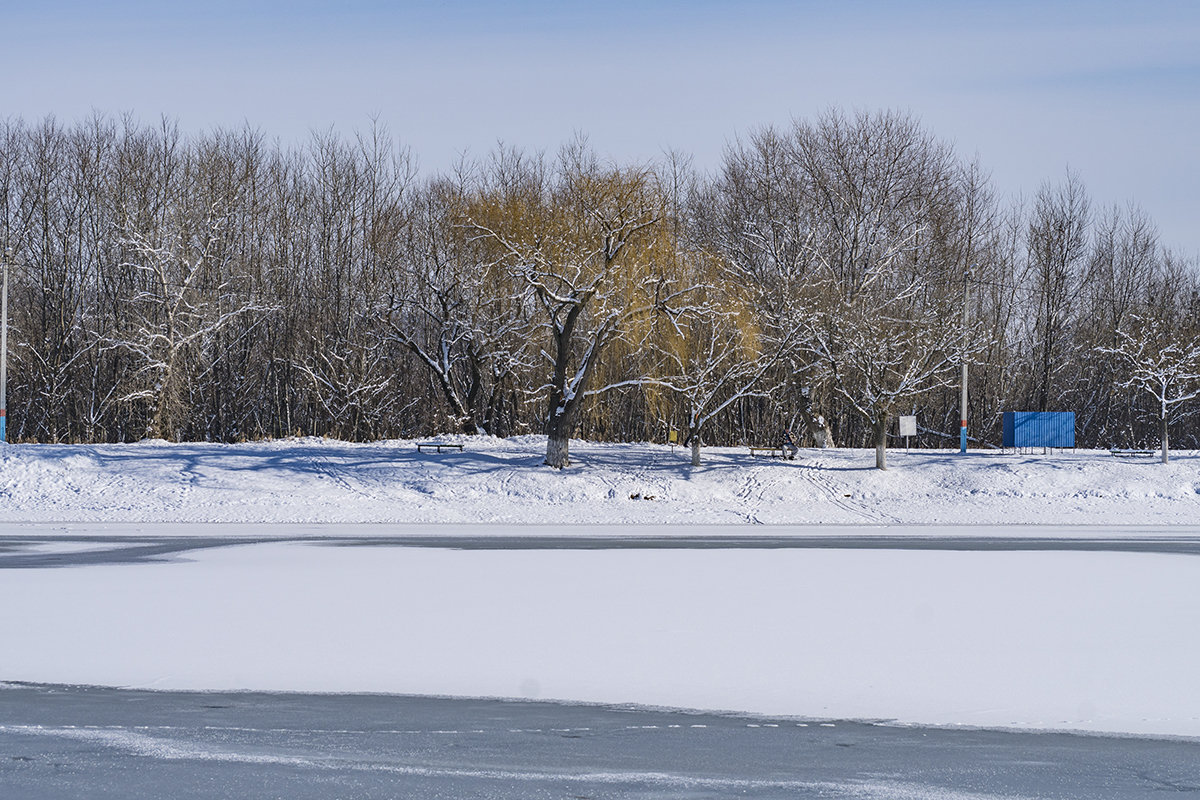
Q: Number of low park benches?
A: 3